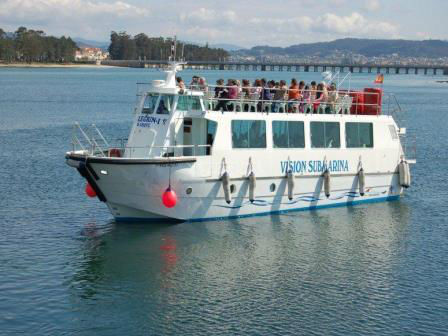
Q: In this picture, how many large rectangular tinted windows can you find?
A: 4